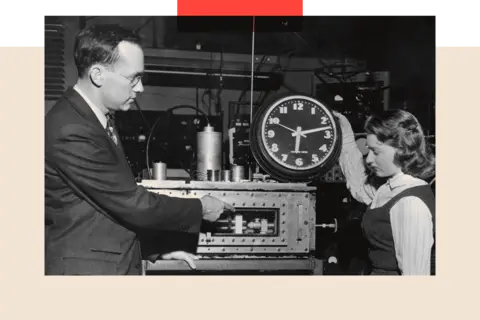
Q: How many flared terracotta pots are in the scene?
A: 0